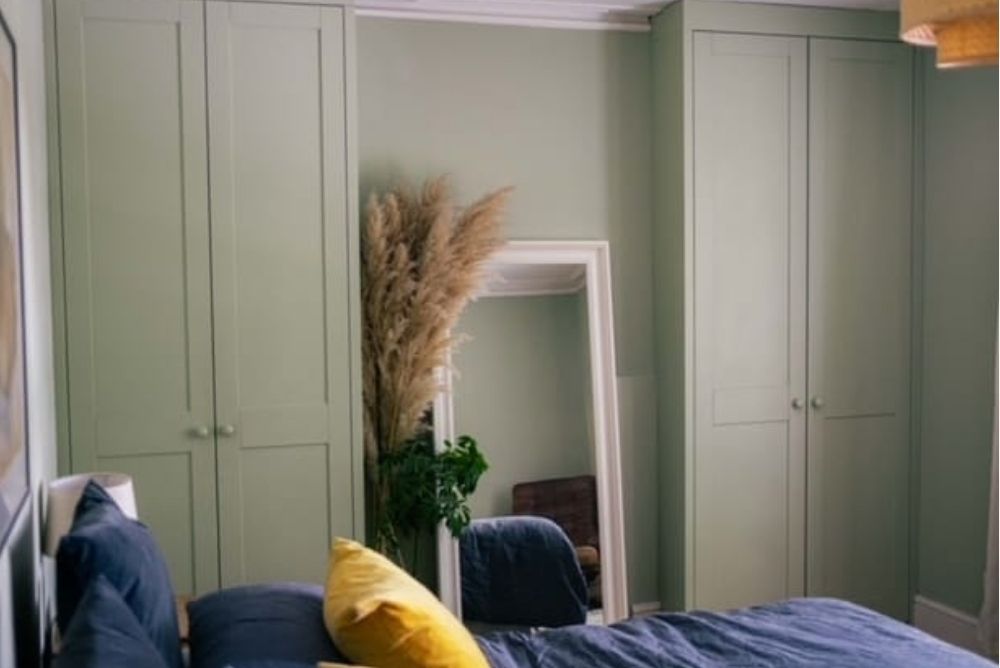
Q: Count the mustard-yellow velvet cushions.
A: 1